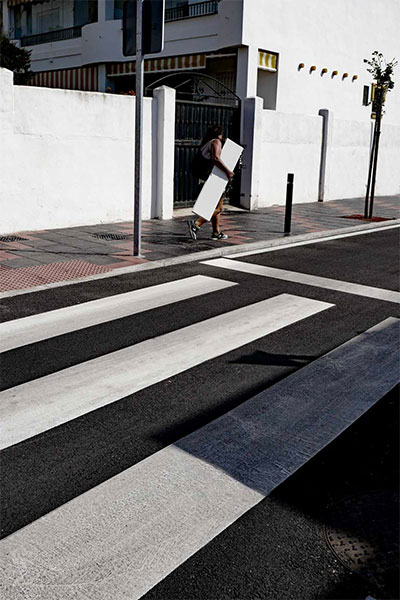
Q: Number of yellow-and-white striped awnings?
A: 1